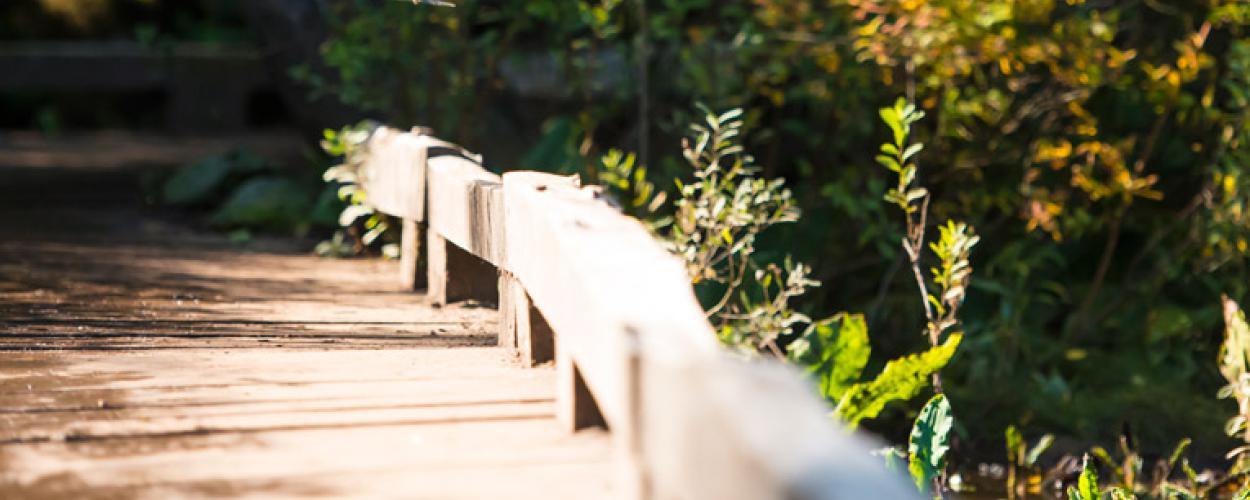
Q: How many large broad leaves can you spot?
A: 3